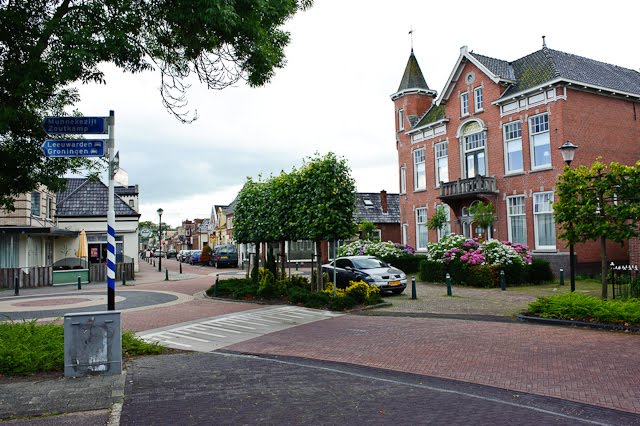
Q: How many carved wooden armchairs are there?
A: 0